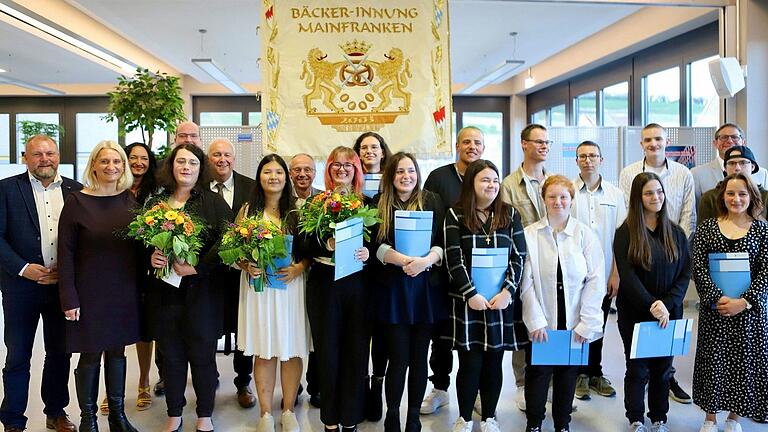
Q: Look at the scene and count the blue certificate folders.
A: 8